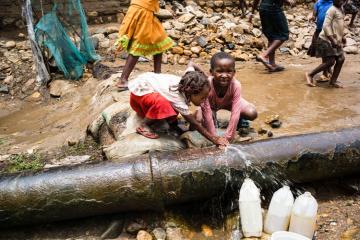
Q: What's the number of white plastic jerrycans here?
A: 3